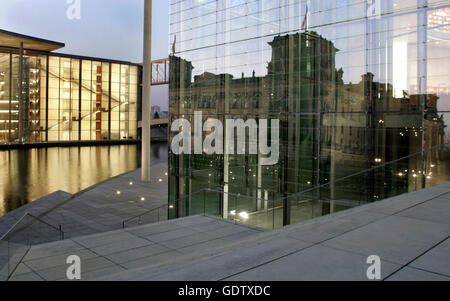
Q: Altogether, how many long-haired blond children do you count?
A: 0